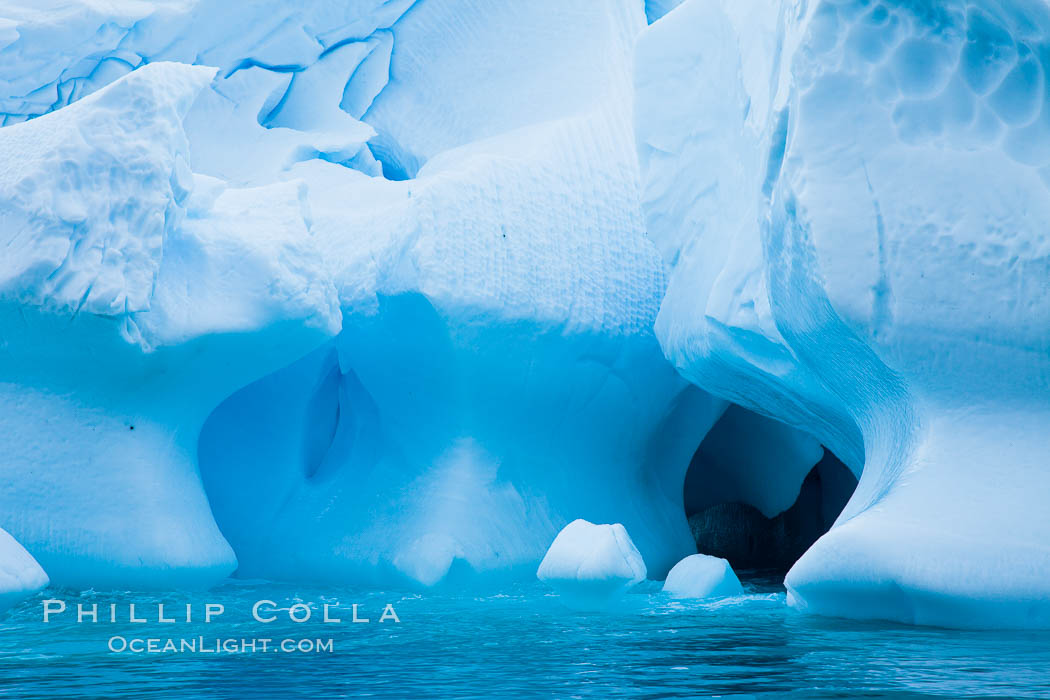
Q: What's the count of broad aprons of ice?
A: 2